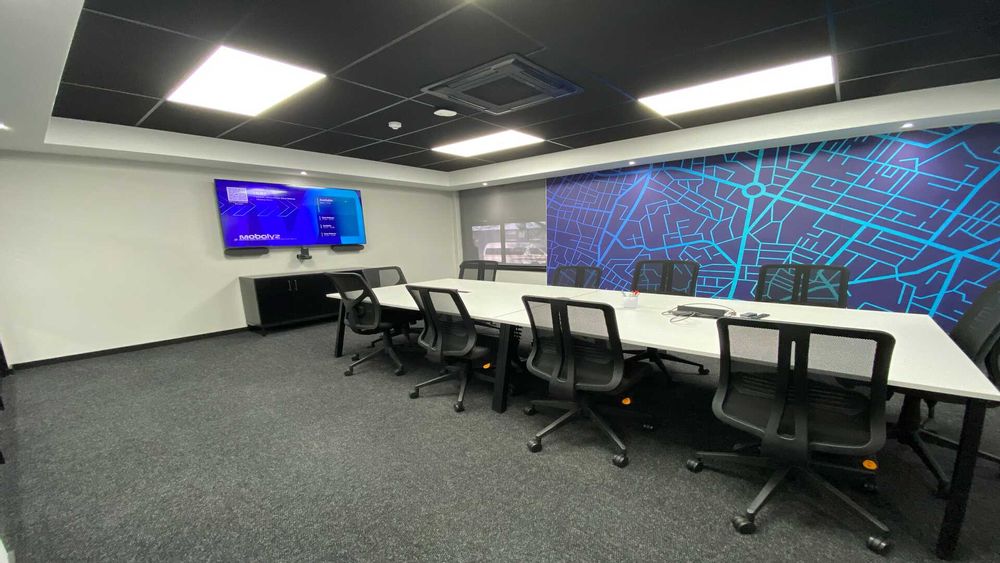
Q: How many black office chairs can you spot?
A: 10